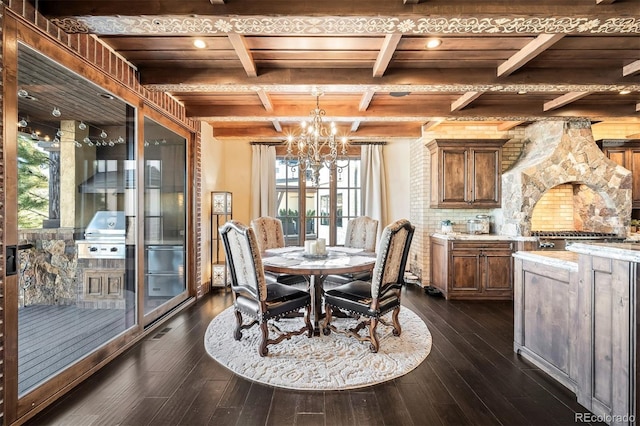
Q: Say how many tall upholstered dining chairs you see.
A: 4